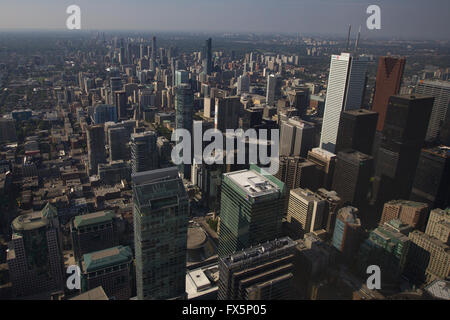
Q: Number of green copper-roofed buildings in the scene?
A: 3